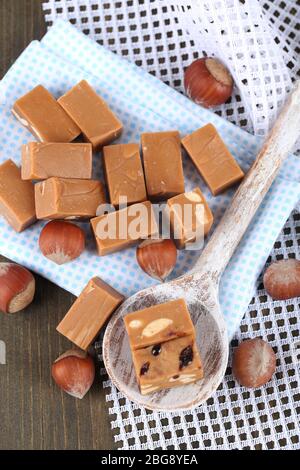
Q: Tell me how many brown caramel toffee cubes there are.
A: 13